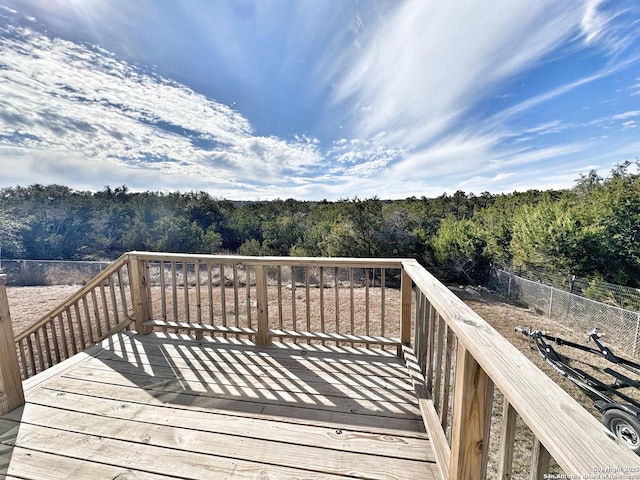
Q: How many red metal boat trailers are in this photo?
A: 0